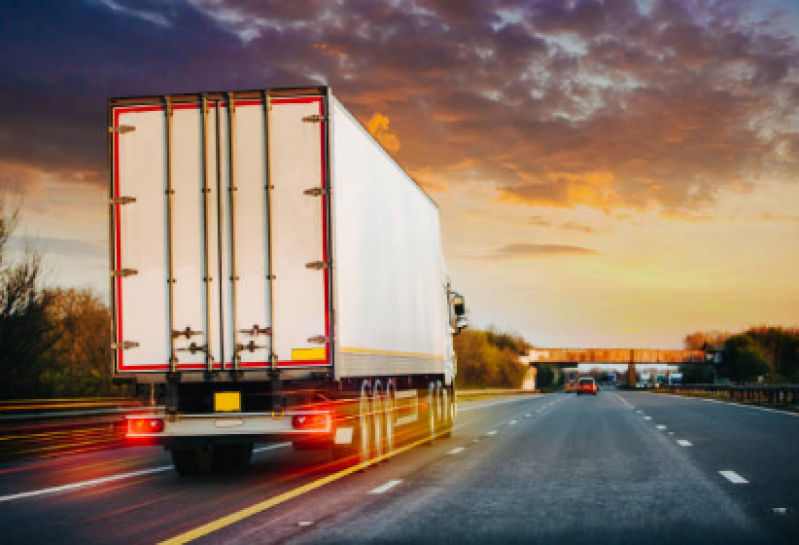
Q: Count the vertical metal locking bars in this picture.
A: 4